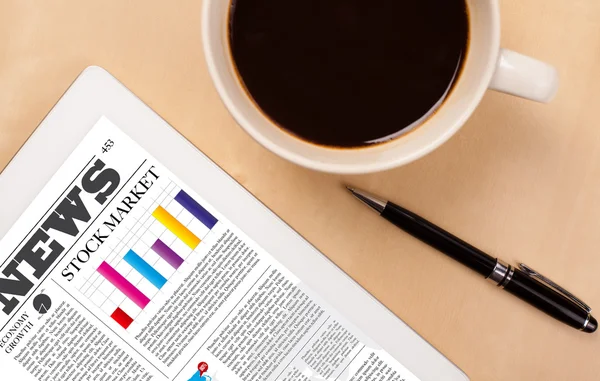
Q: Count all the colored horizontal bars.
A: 6